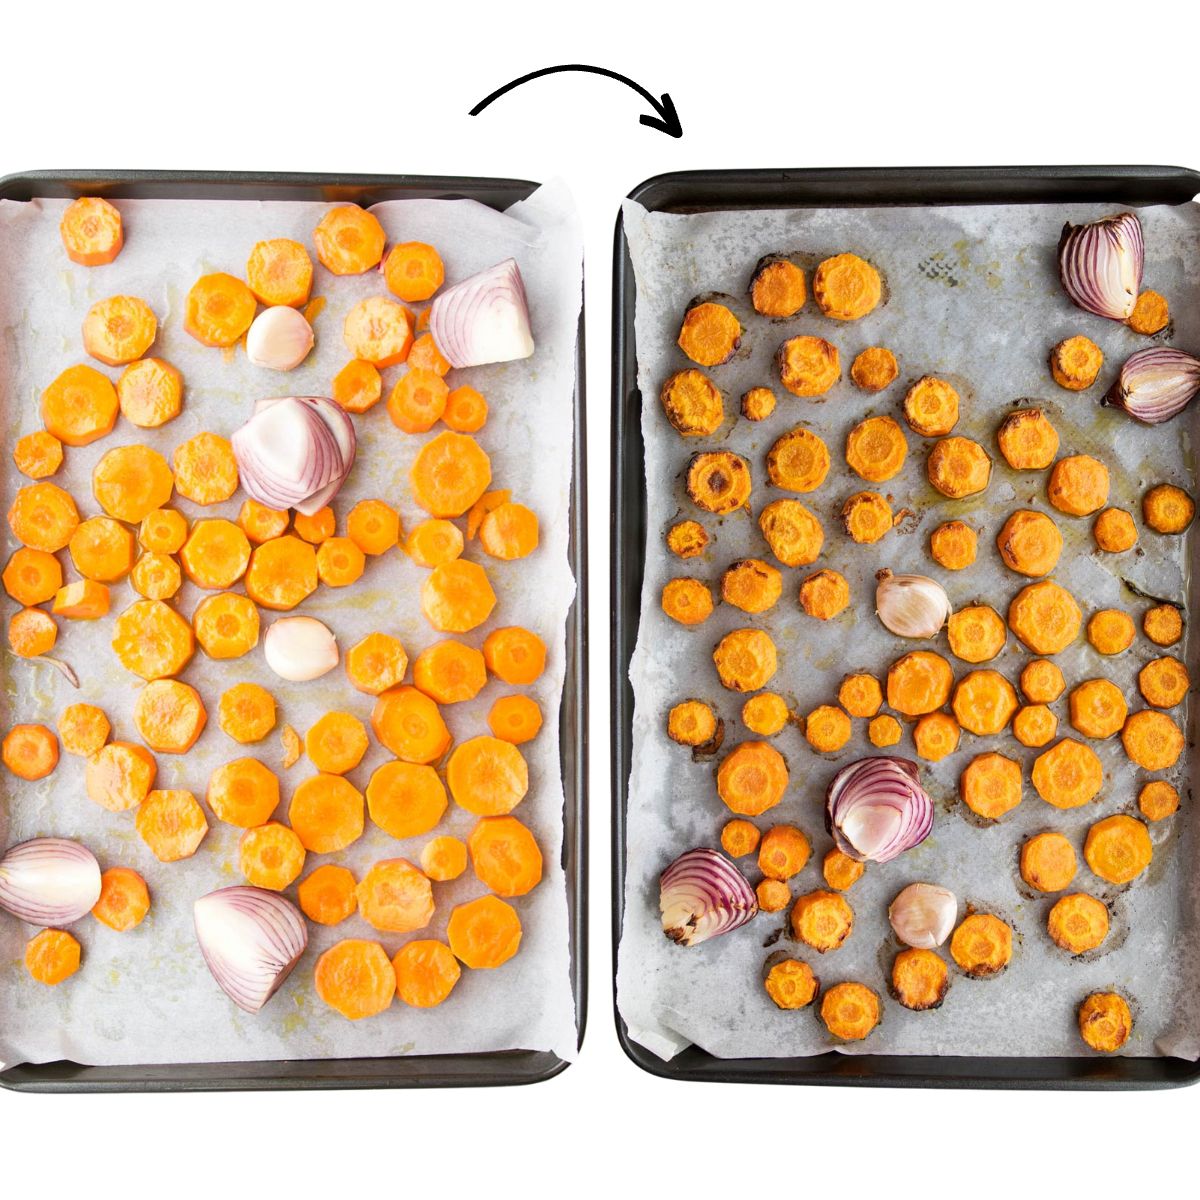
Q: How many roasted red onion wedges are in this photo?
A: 4